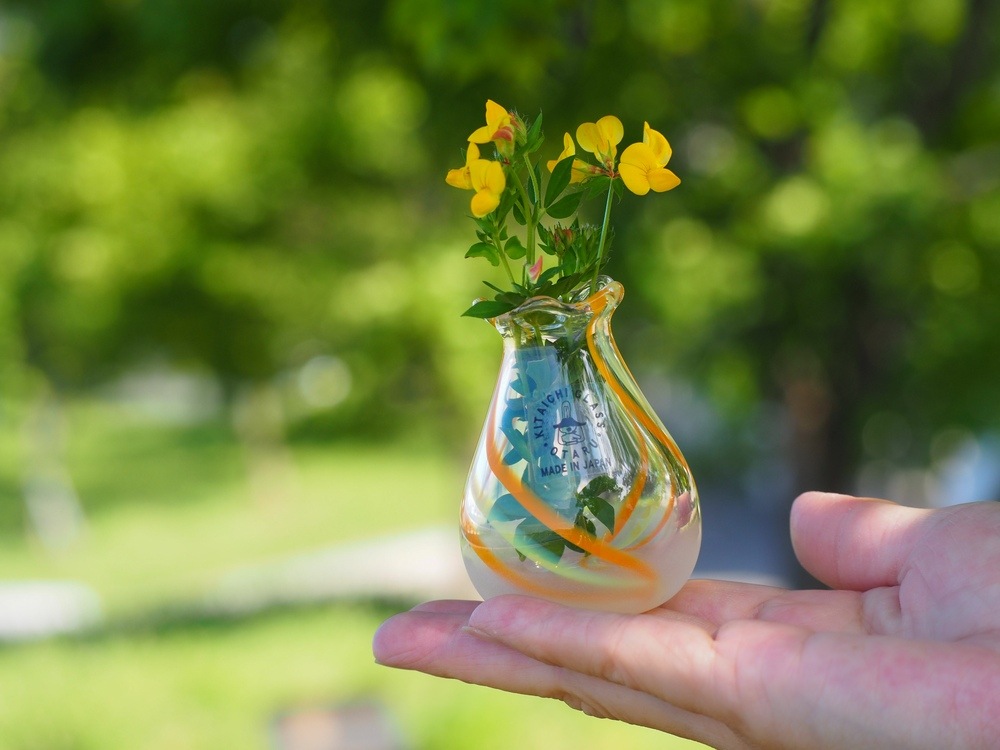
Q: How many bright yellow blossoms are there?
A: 6